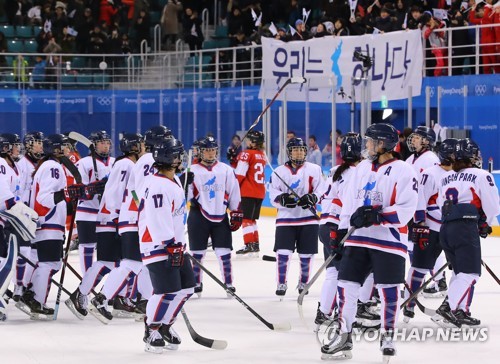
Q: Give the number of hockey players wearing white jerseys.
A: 14